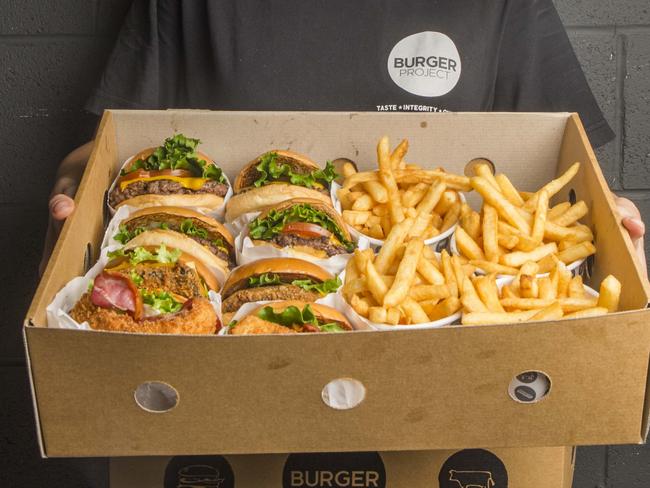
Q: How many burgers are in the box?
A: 8